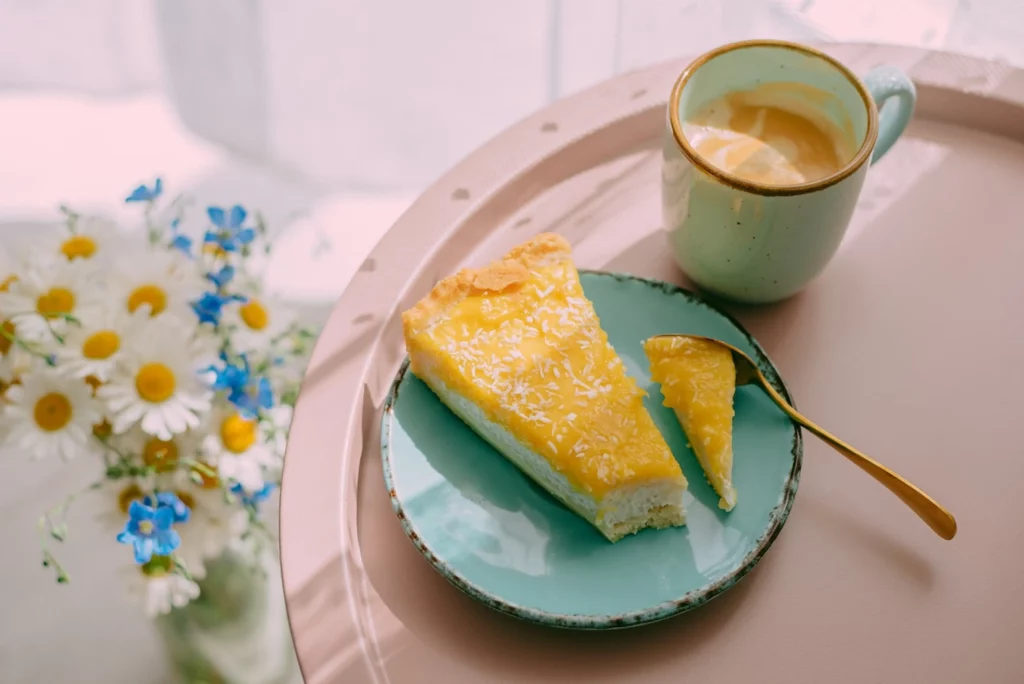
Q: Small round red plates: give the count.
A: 0